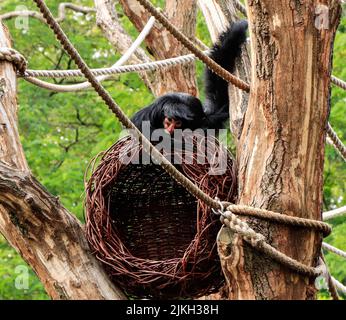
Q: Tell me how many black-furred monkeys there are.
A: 1